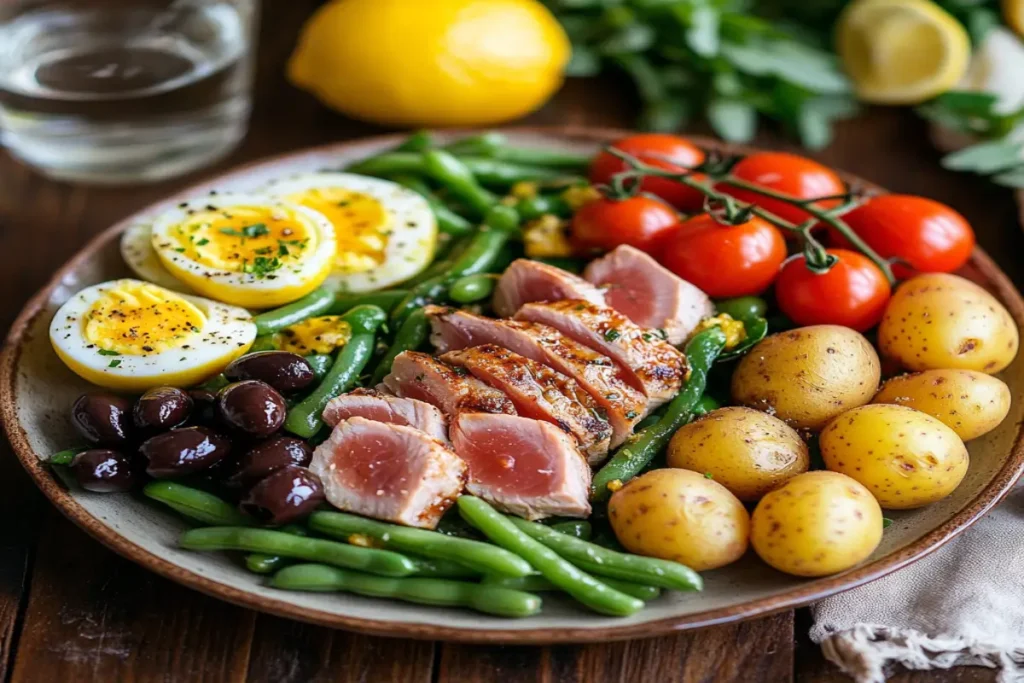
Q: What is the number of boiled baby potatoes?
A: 7